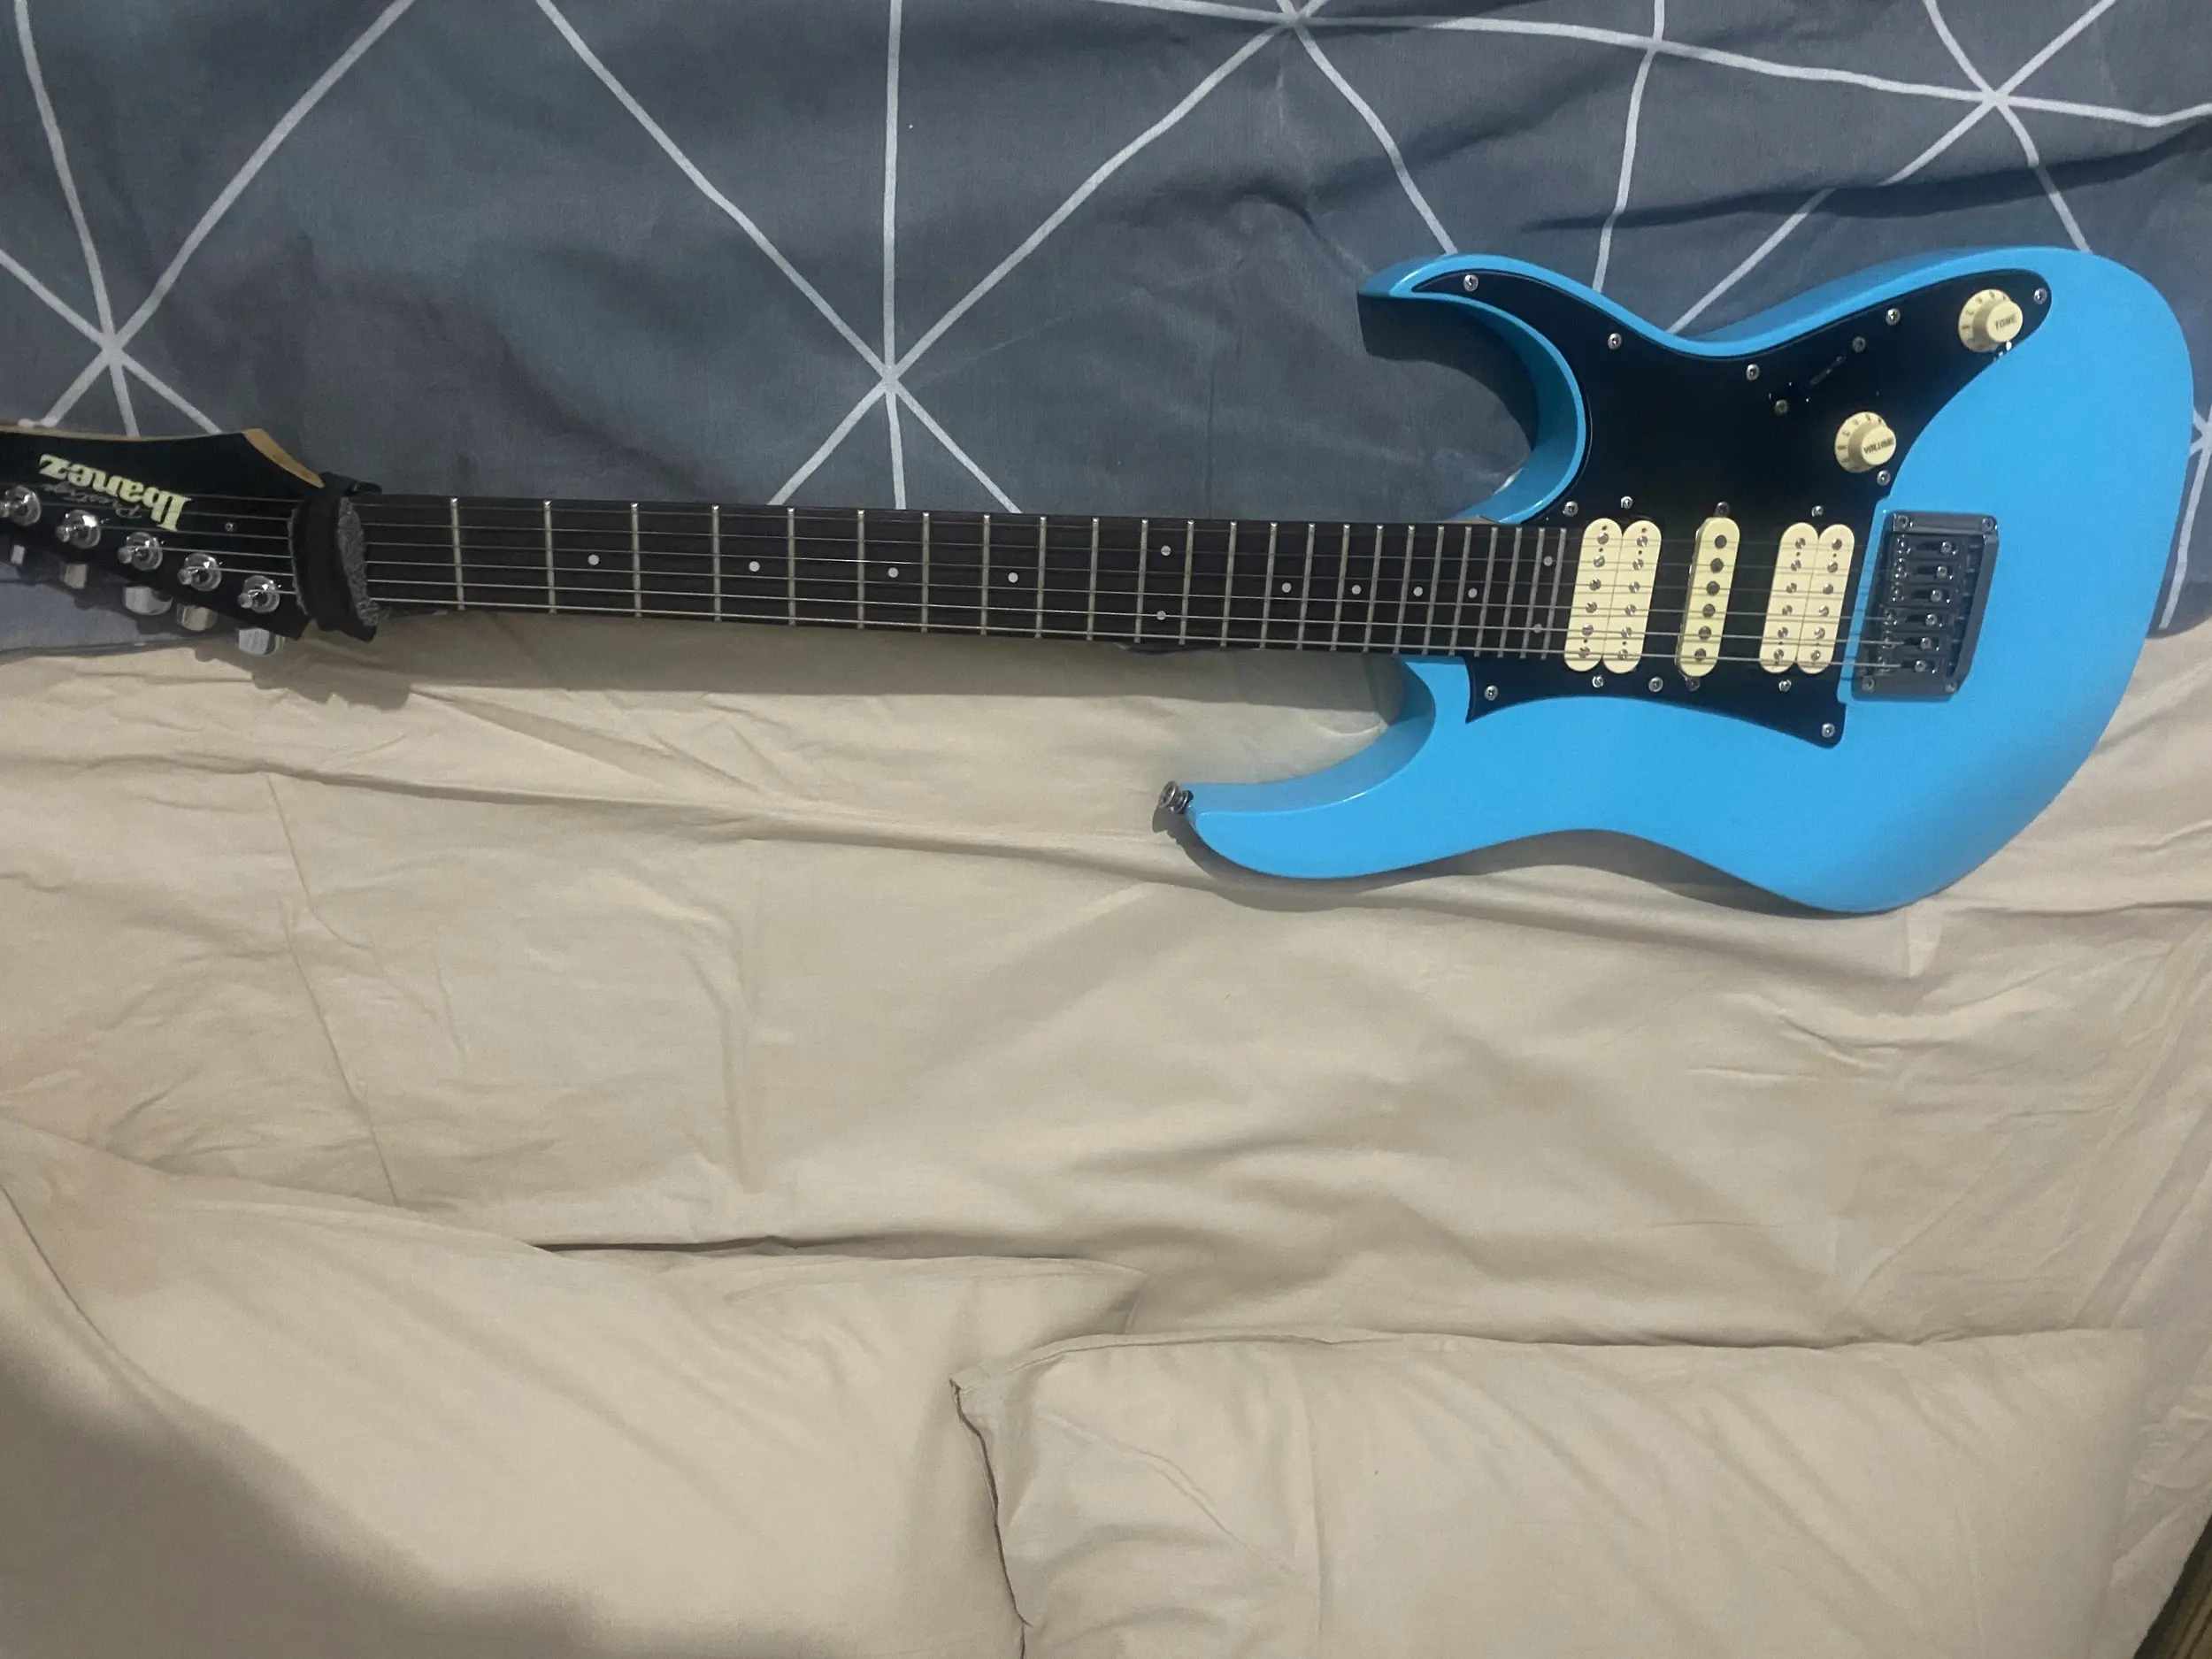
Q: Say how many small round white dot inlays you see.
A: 12